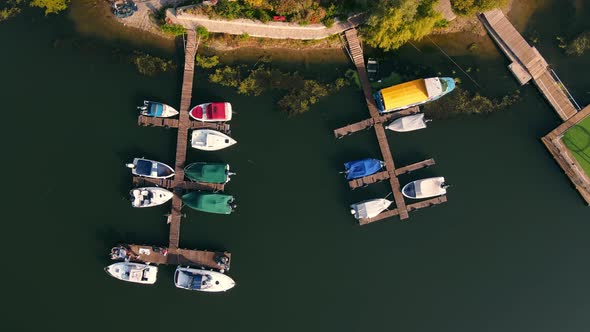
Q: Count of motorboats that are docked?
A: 14